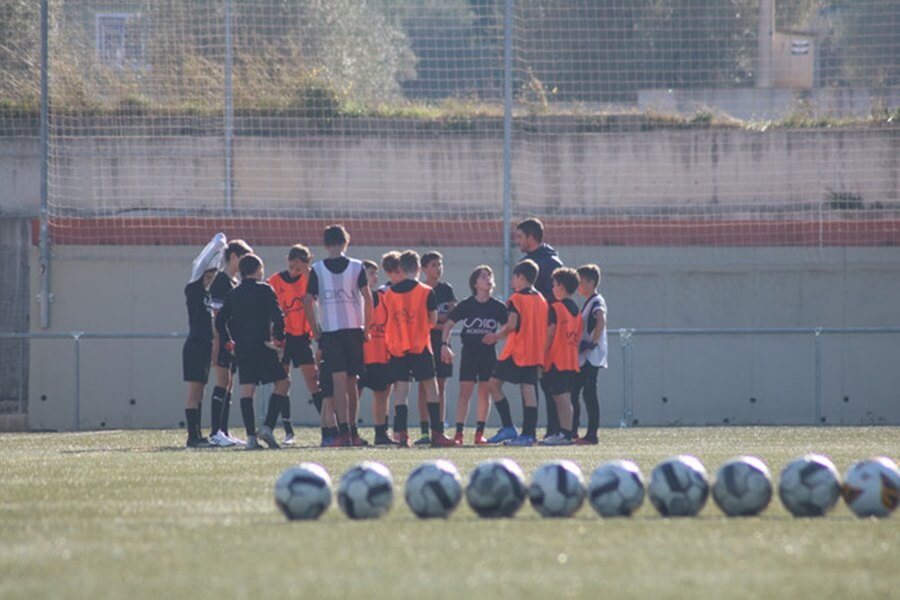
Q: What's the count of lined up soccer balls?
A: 10